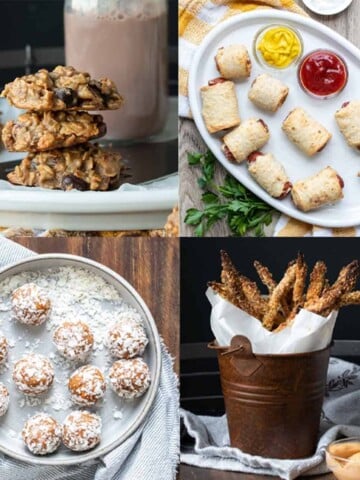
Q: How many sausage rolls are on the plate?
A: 8